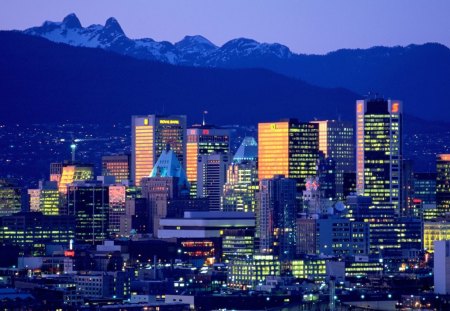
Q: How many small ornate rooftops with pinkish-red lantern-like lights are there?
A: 1